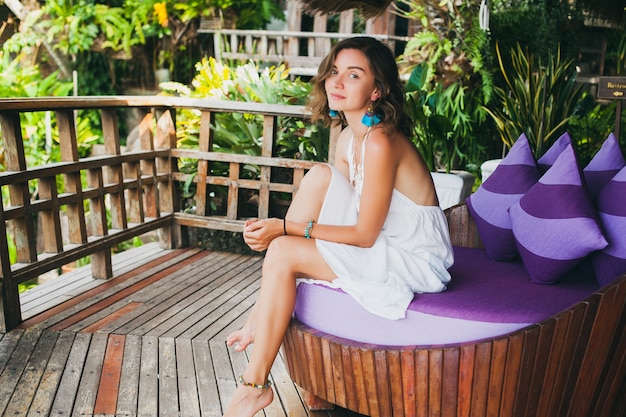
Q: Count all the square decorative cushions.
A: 5